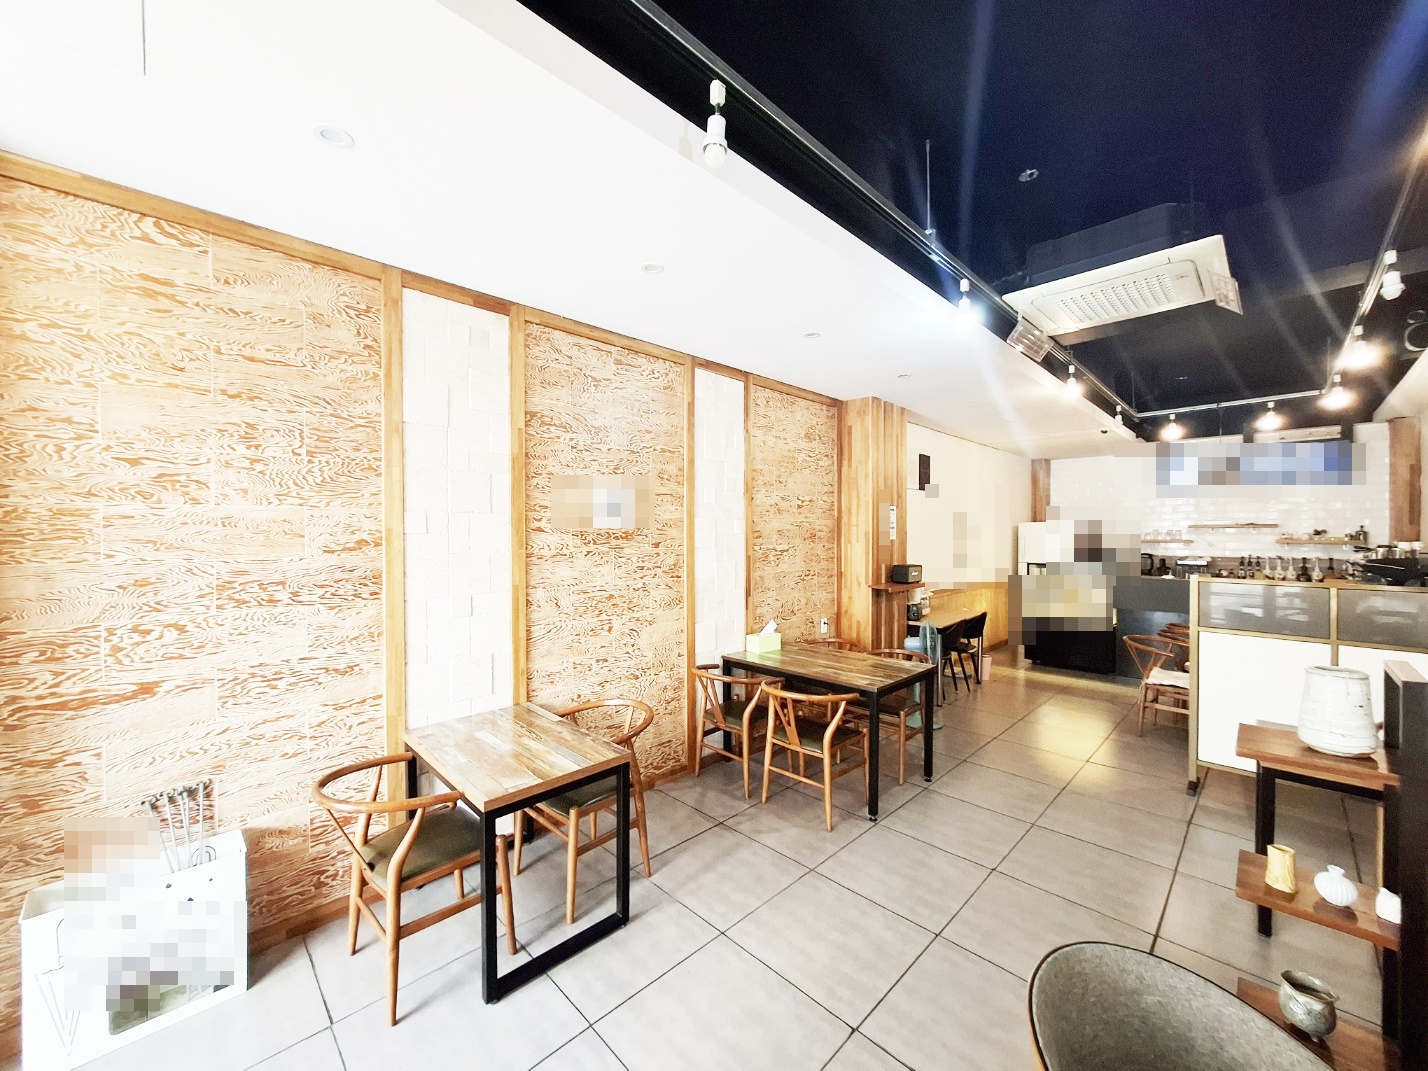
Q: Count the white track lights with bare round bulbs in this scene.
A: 9